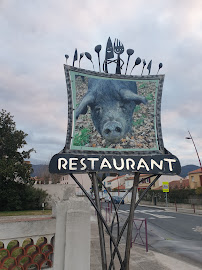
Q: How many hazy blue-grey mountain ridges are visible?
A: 2